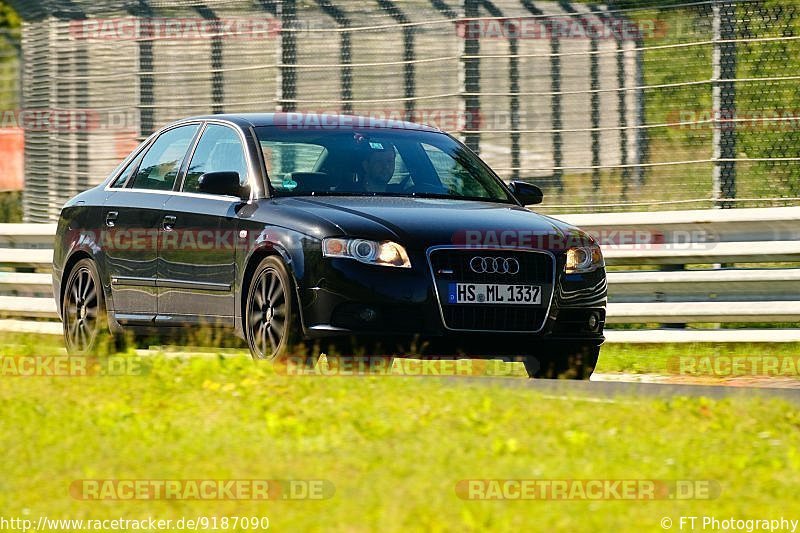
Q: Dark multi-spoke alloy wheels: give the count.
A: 2